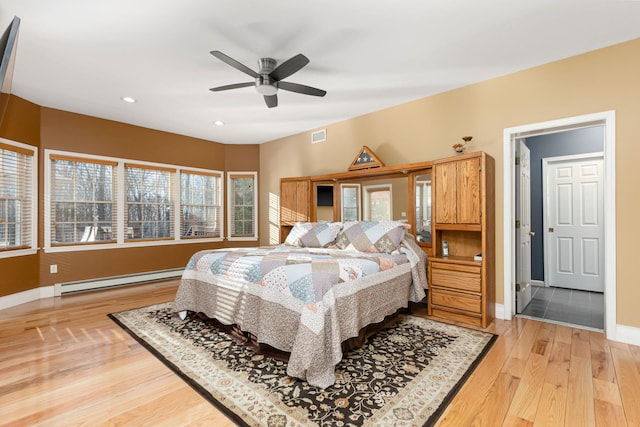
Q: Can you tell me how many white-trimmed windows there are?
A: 5